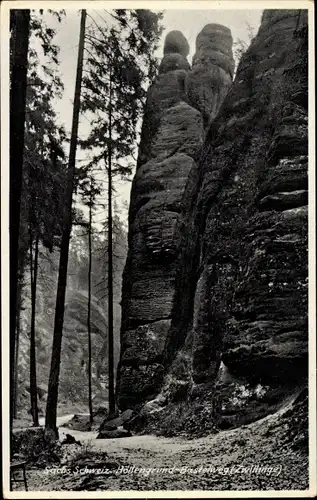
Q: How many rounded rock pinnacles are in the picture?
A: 2